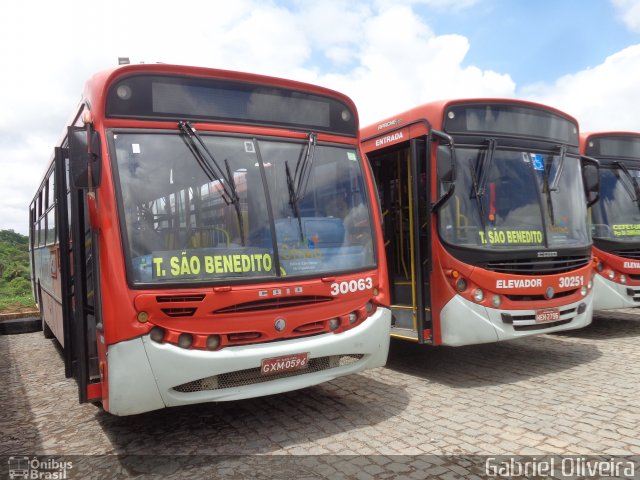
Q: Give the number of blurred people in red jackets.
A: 0